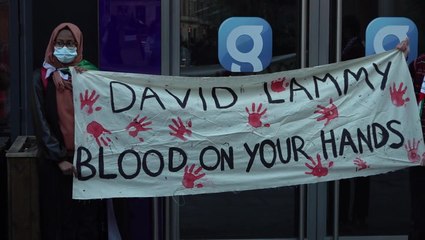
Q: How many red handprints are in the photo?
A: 12